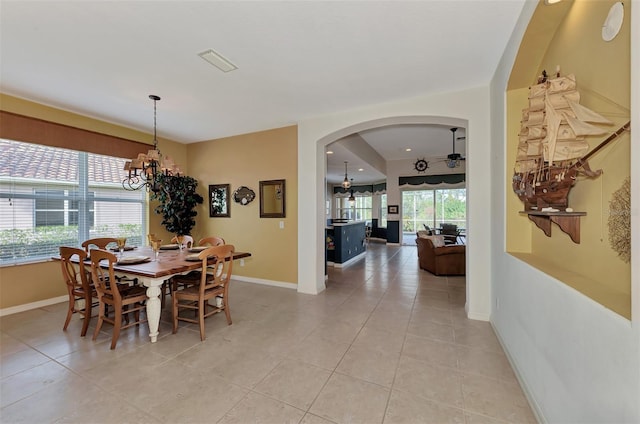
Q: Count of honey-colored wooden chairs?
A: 6